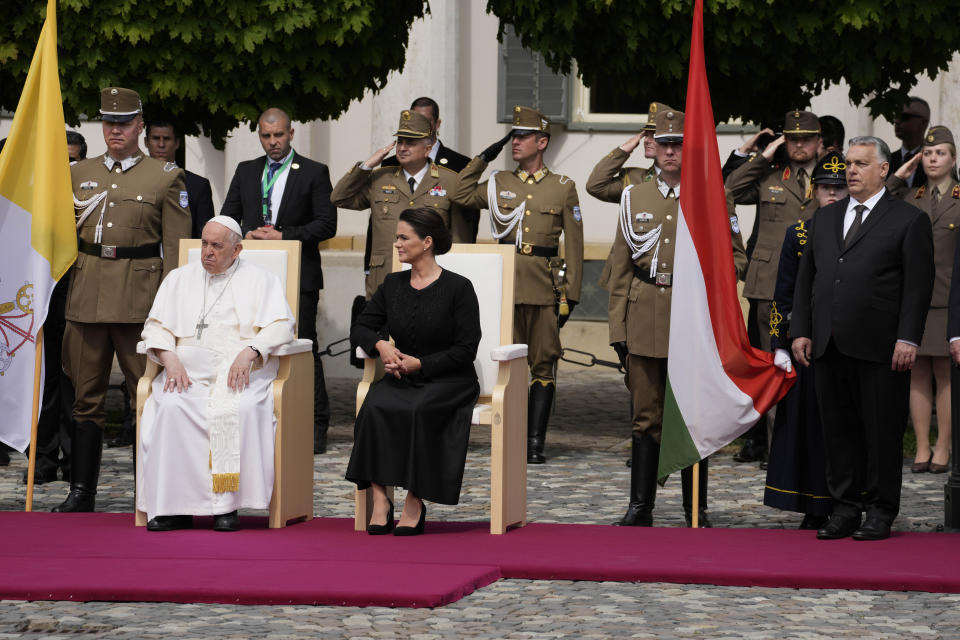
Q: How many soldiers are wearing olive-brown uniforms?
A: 7